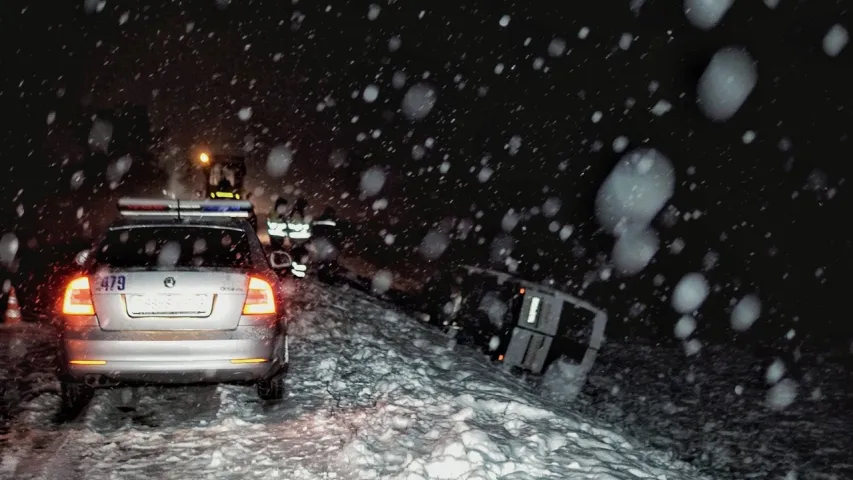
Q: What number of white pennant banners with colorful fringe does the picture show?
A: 0